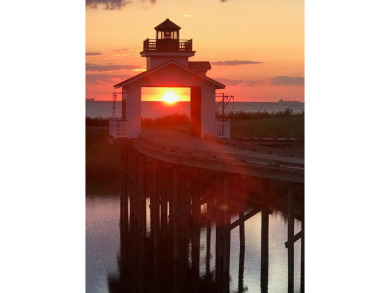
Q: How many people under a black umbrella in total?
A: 0